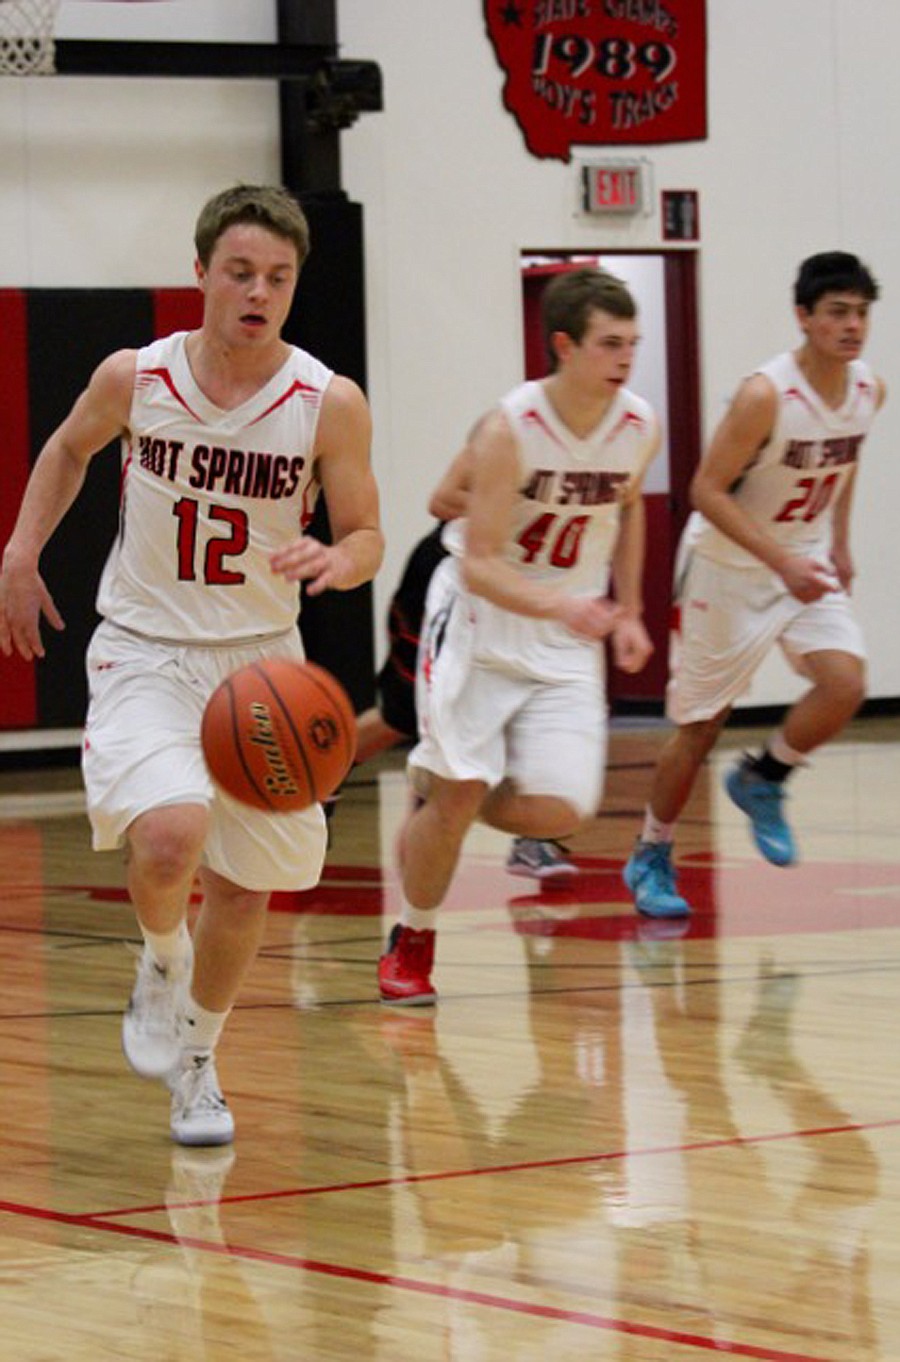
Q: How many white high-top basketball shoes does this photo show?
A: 2